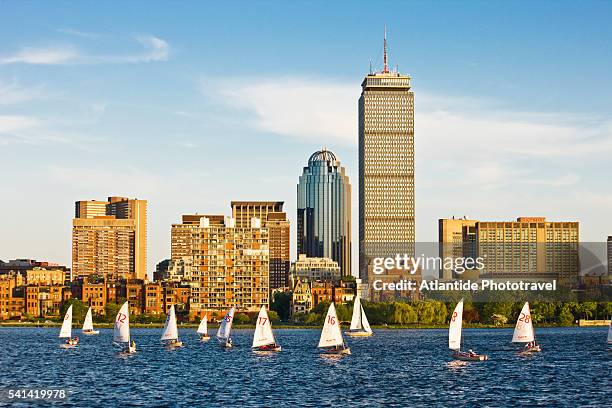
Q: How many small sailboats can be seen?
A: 11